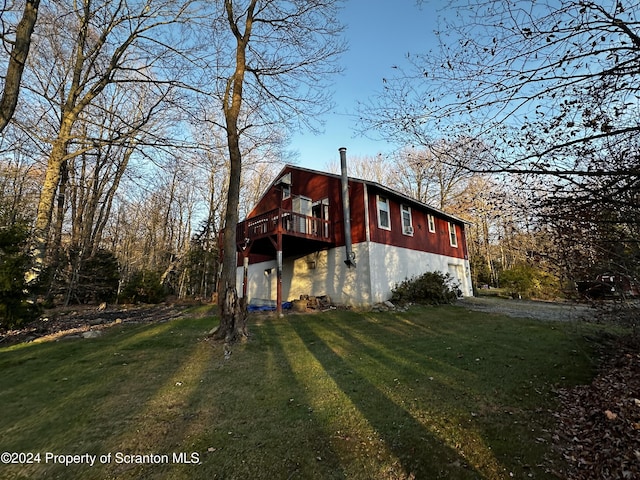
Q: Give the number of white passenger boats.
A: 0